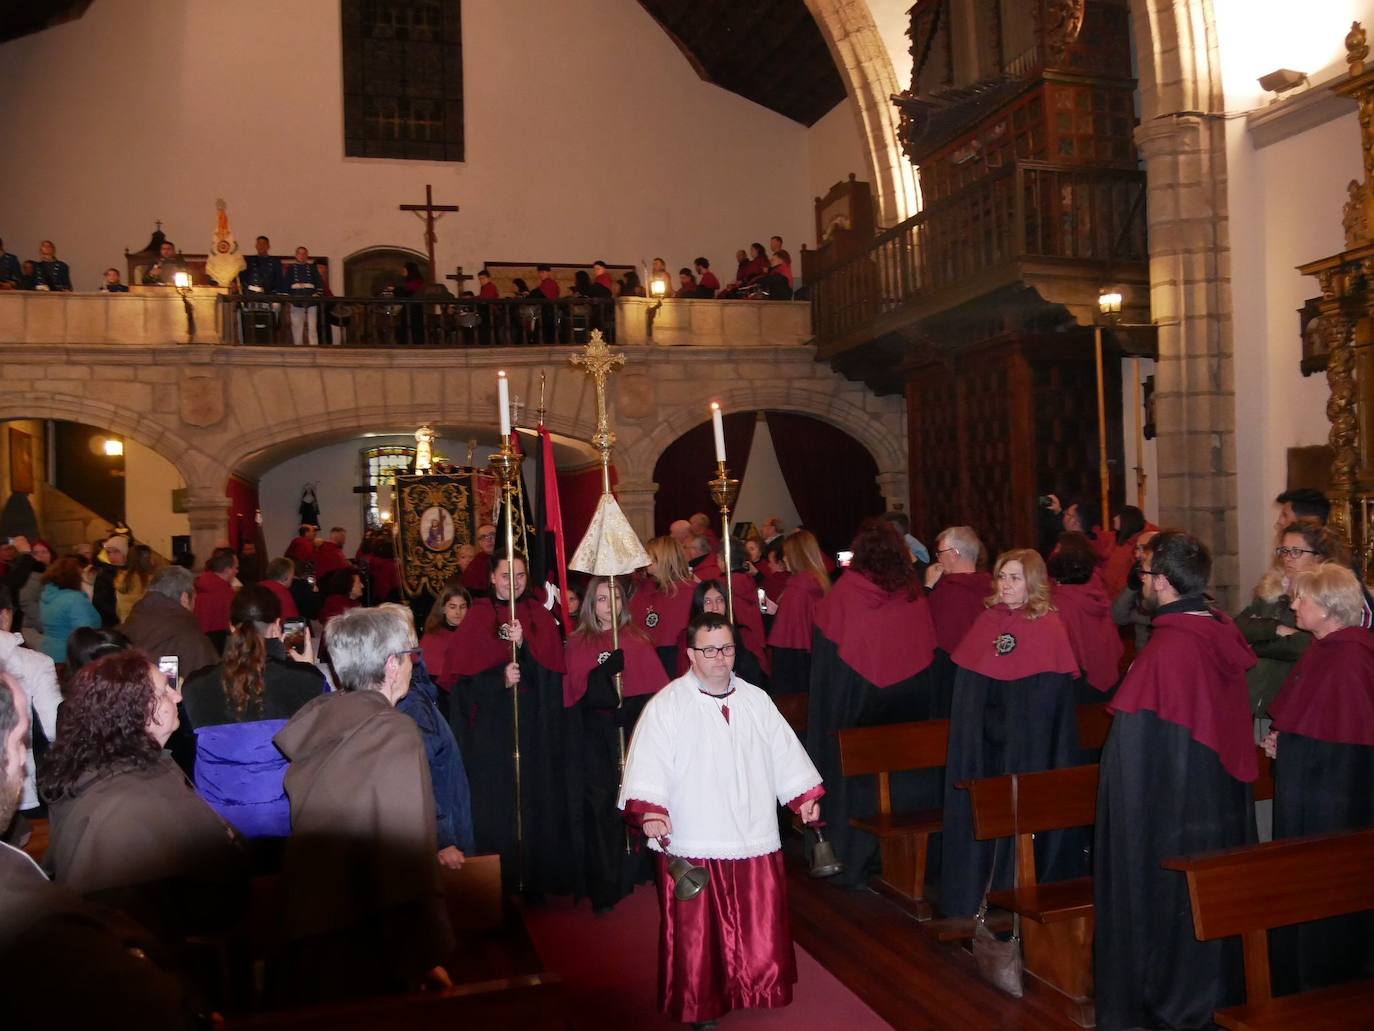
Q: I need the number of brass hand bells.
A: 2